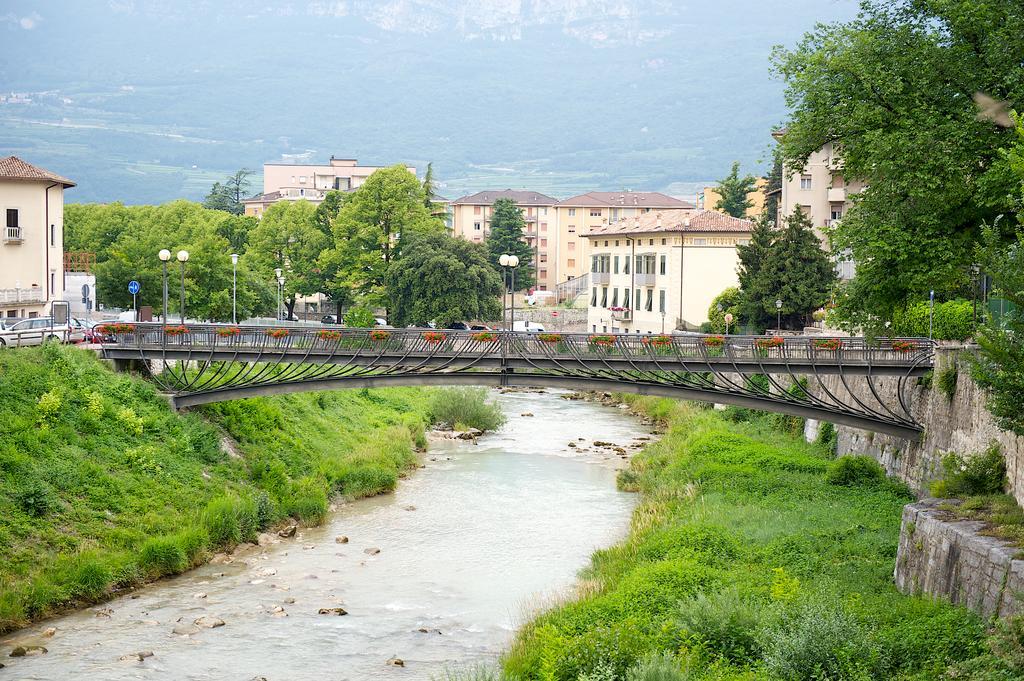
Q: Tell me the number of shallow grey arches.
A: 1